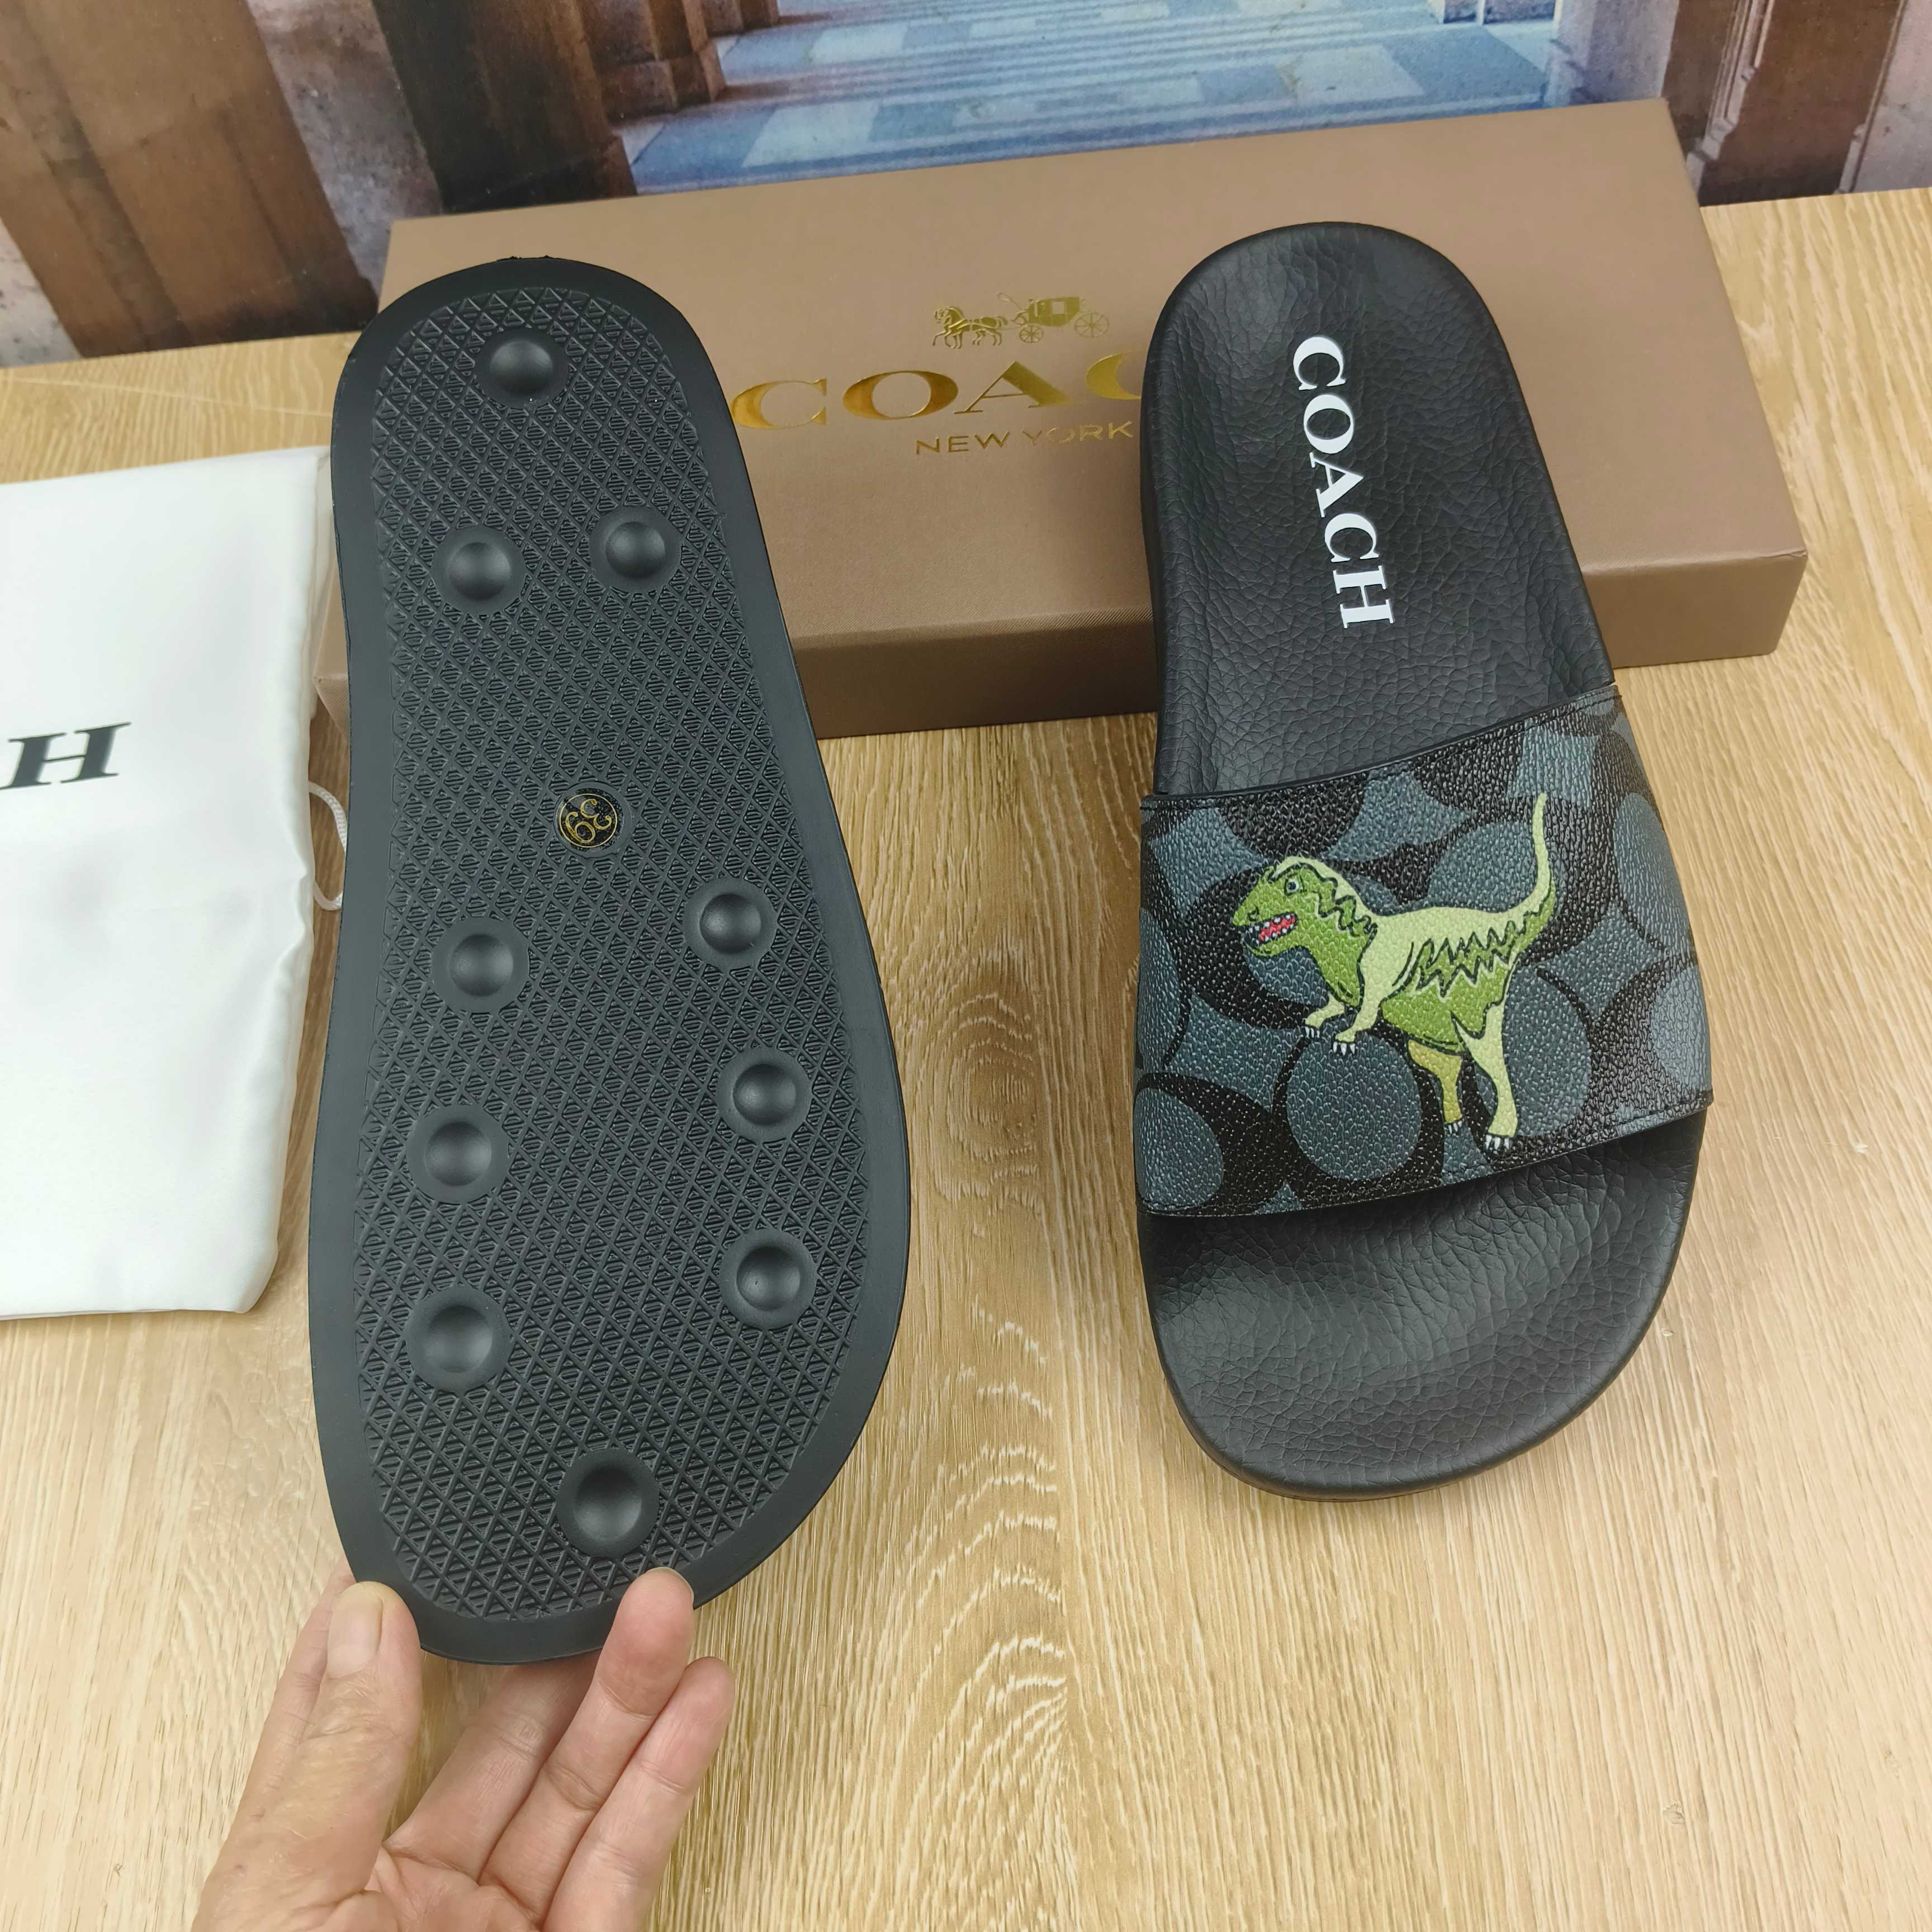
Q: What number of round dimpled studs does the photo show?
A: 10